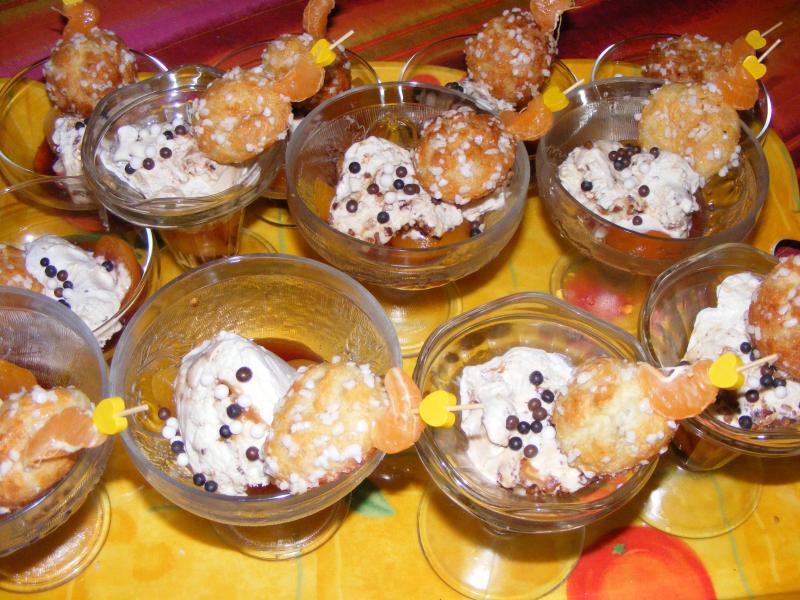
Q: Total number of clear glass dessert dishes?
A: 12